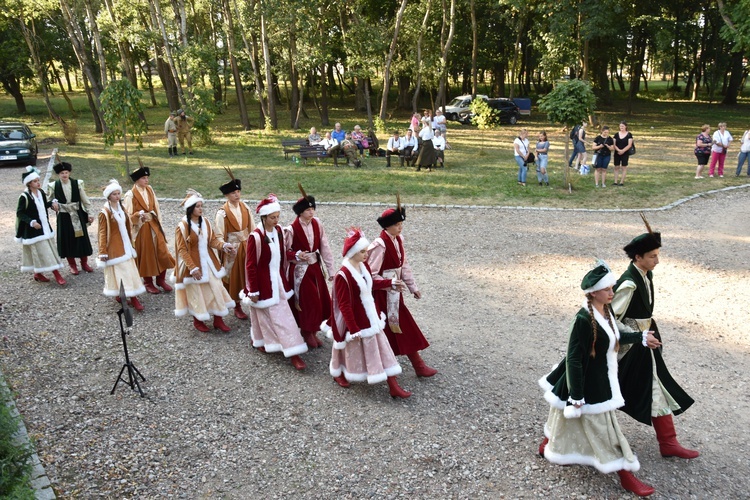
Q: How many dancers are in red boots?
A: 12